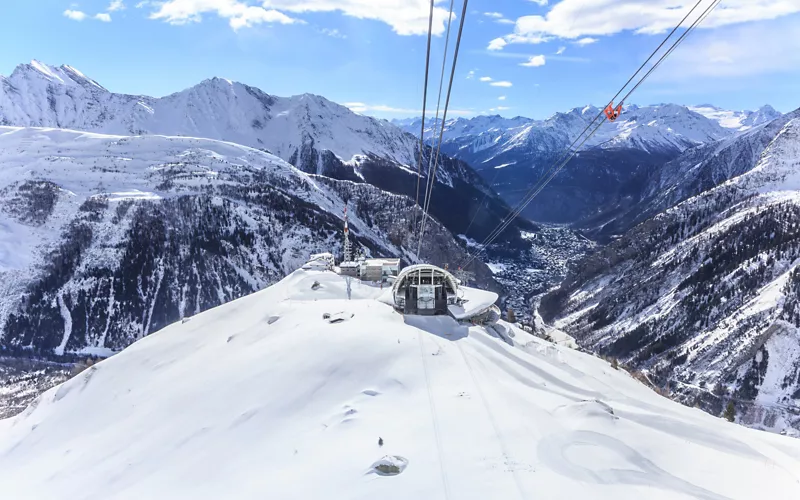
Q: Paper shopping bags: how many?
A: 0